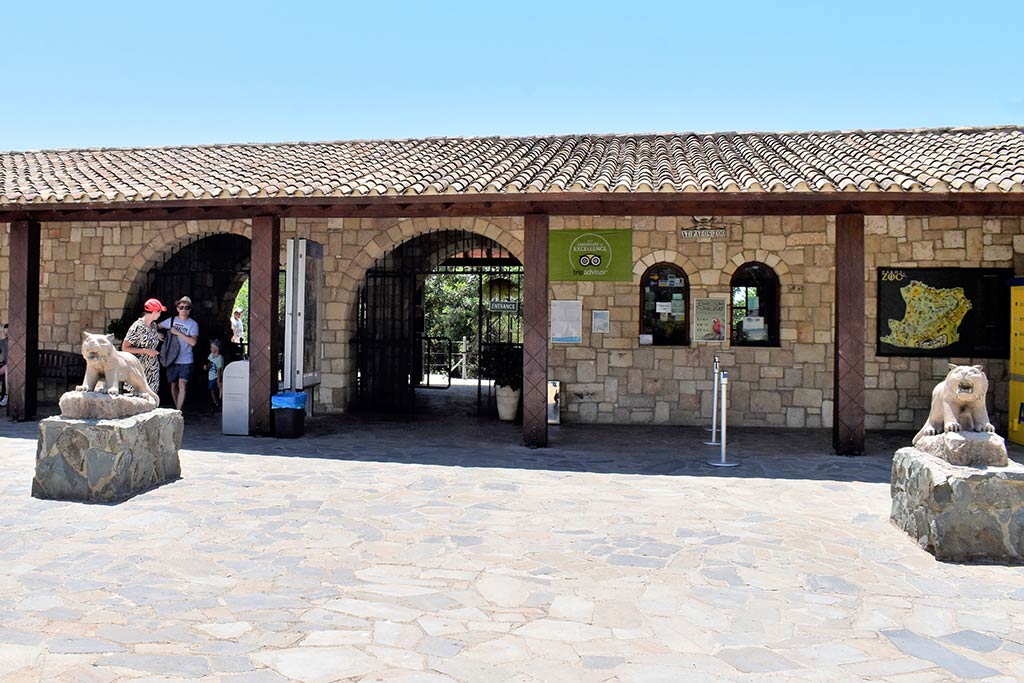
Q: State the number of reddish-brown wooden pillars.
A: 4